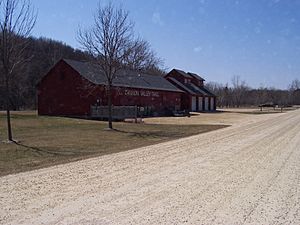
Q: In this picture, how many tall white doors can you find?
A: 4